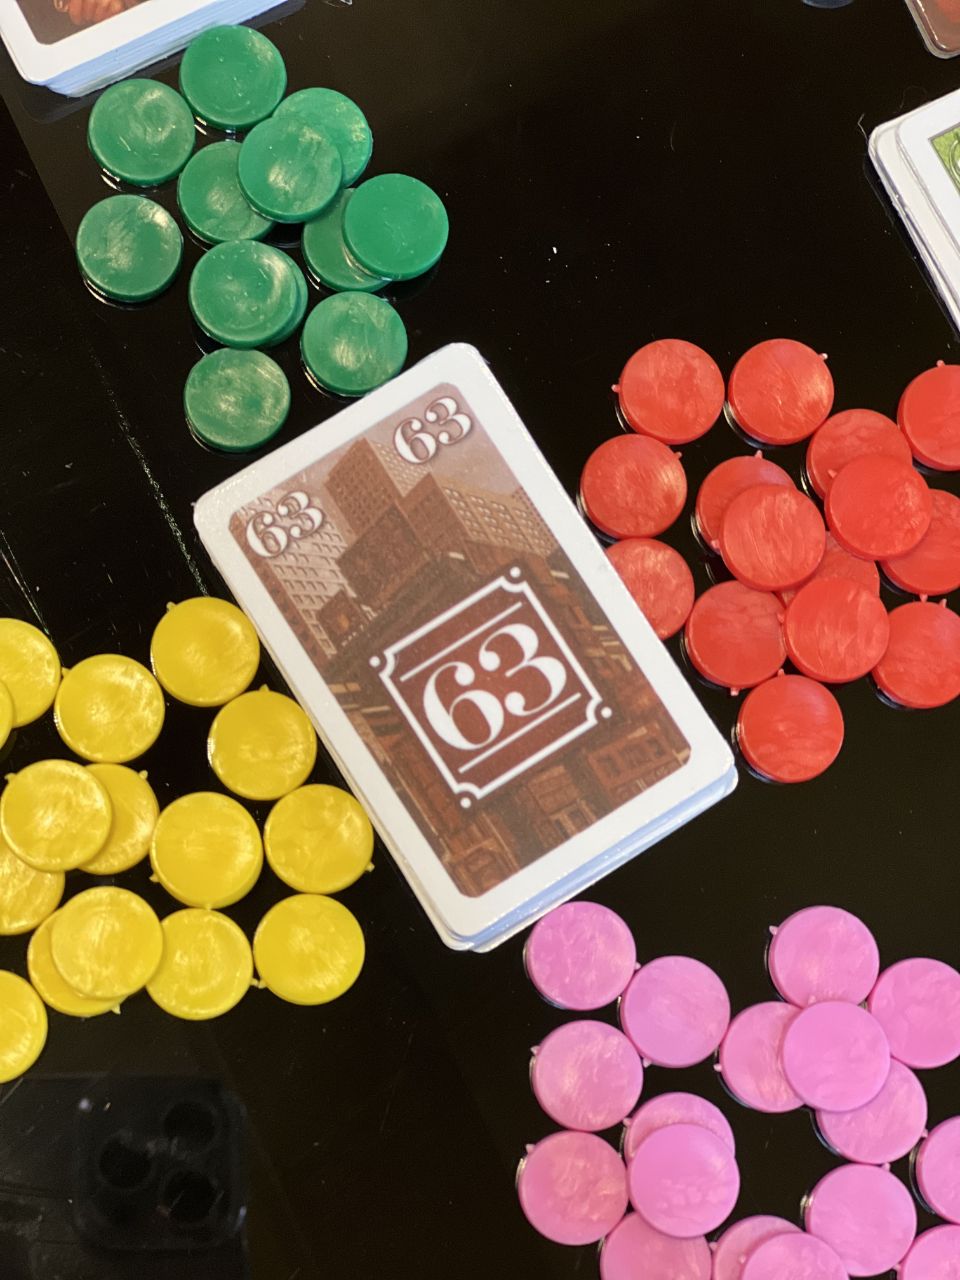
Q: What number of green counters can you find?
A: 12